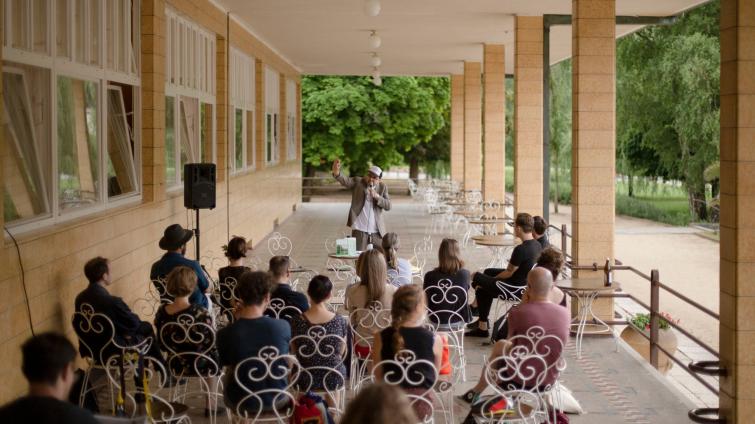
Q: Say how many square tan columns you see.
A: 6